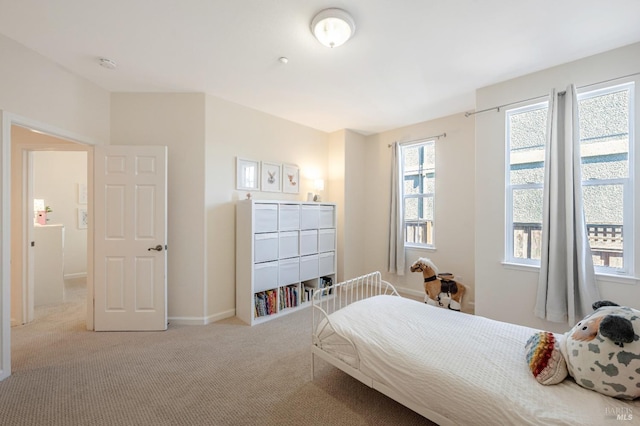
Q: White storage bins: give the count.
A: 12